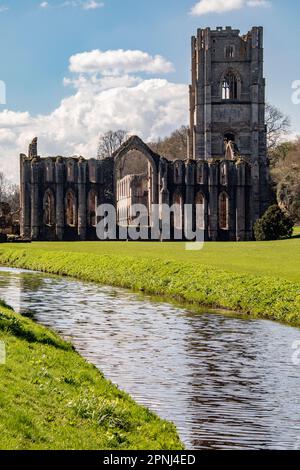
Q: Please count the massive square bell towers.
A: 1